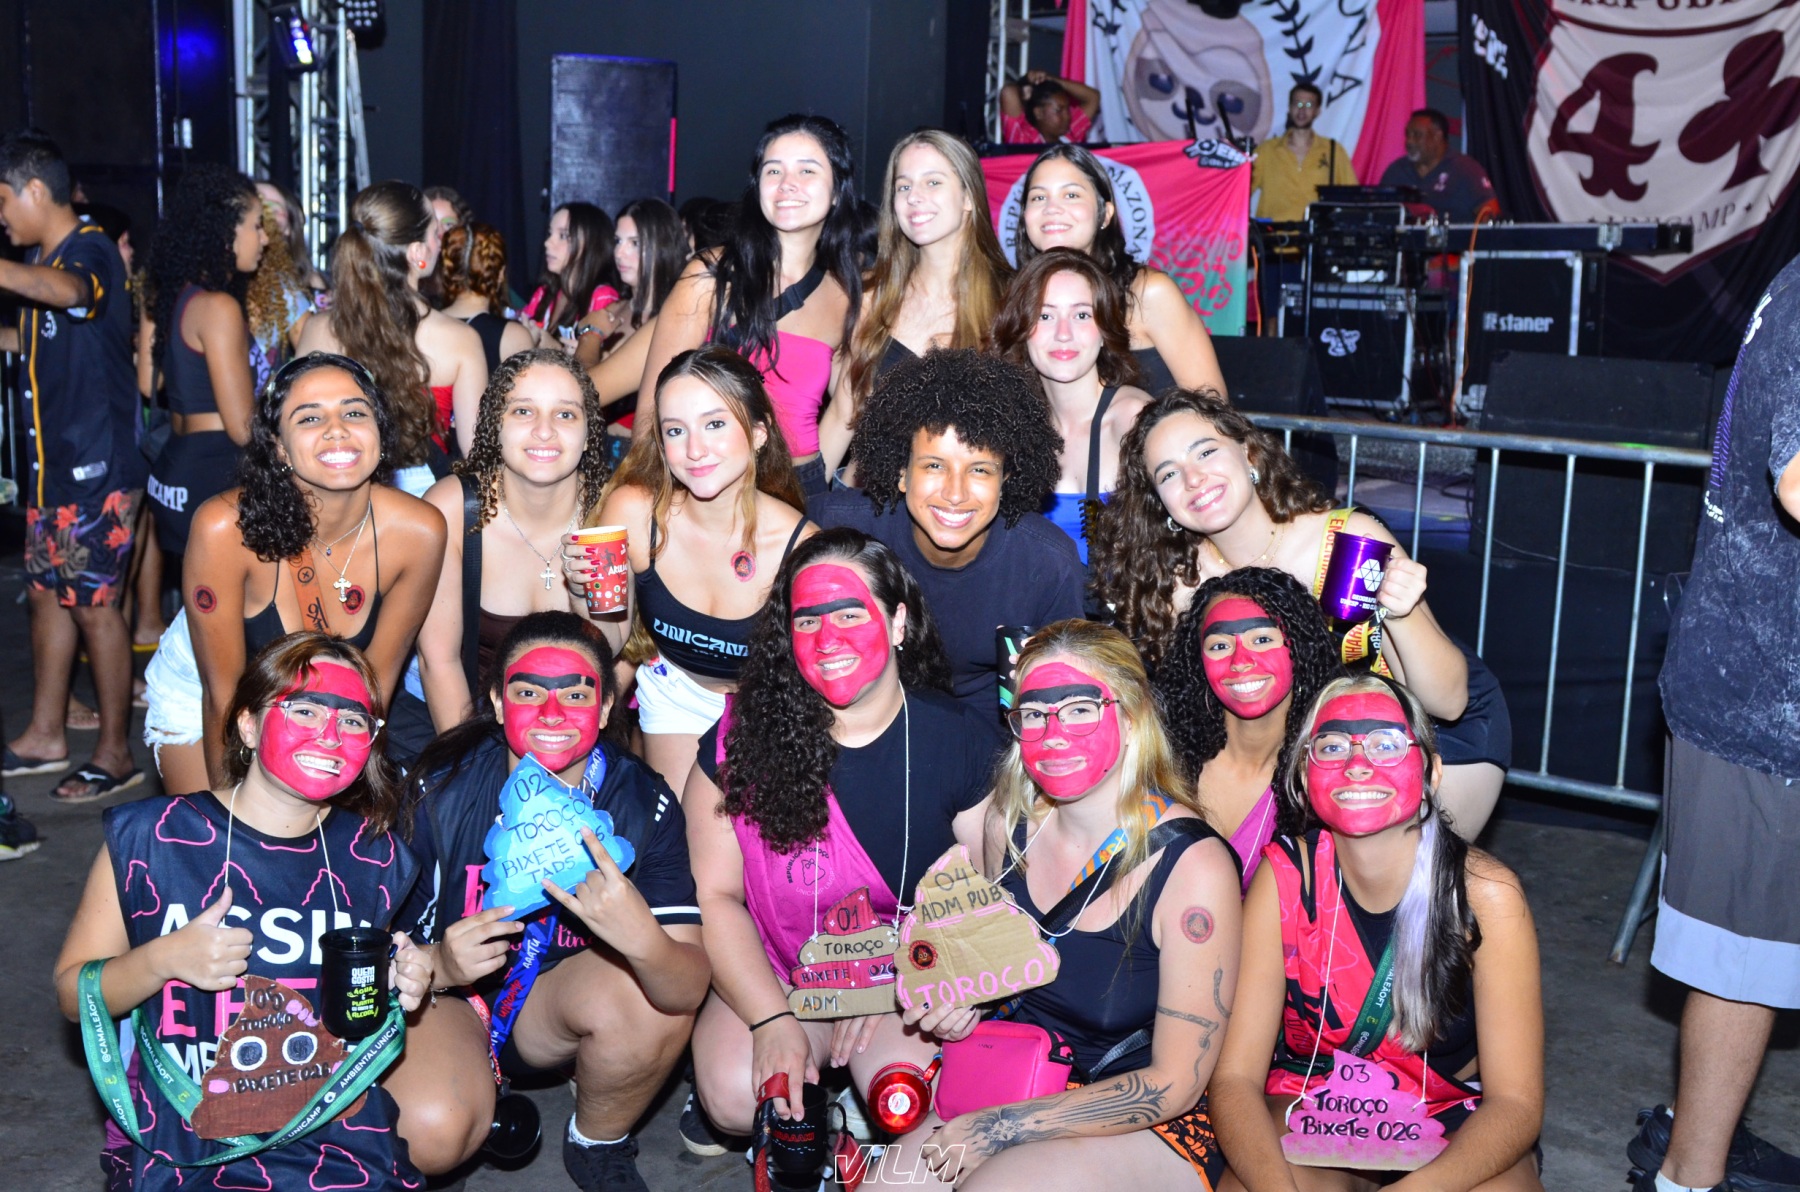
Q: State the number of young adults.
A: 15